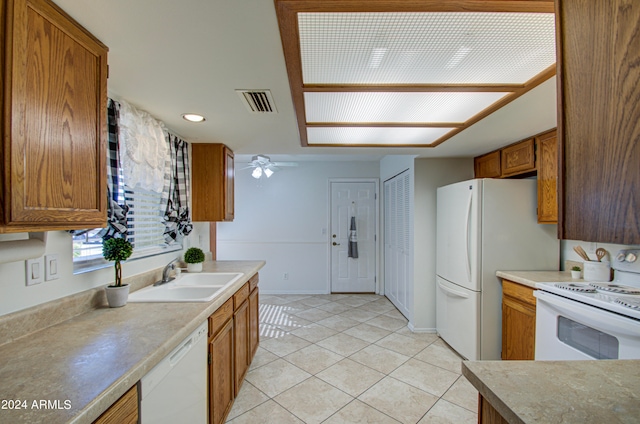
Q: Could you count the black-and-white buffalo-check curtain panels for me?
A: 2